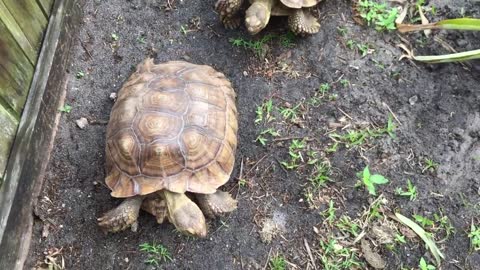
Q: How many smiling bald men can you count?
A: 0